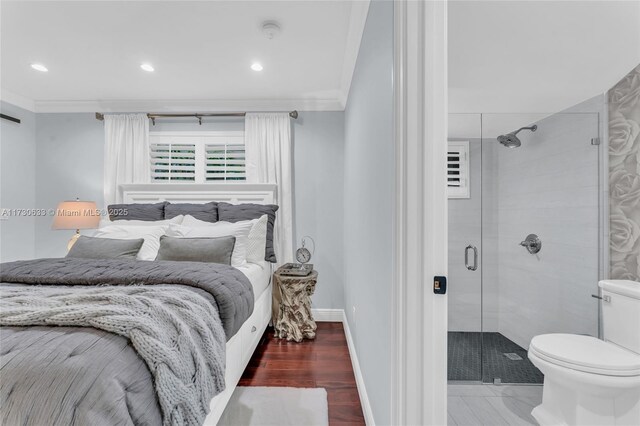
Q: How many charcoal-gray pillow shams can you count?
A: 3